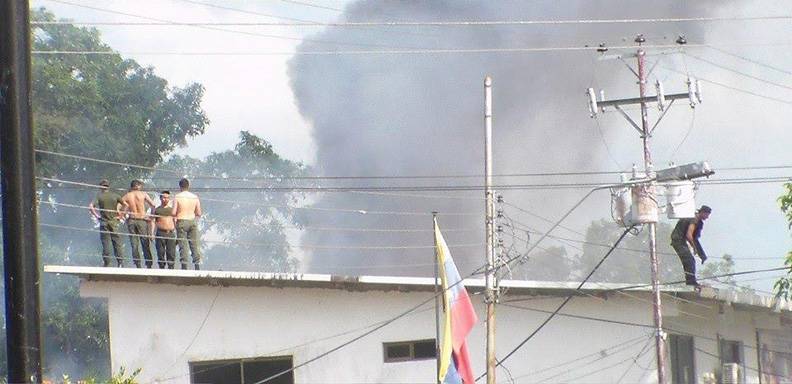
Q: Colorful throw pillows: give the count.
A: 0